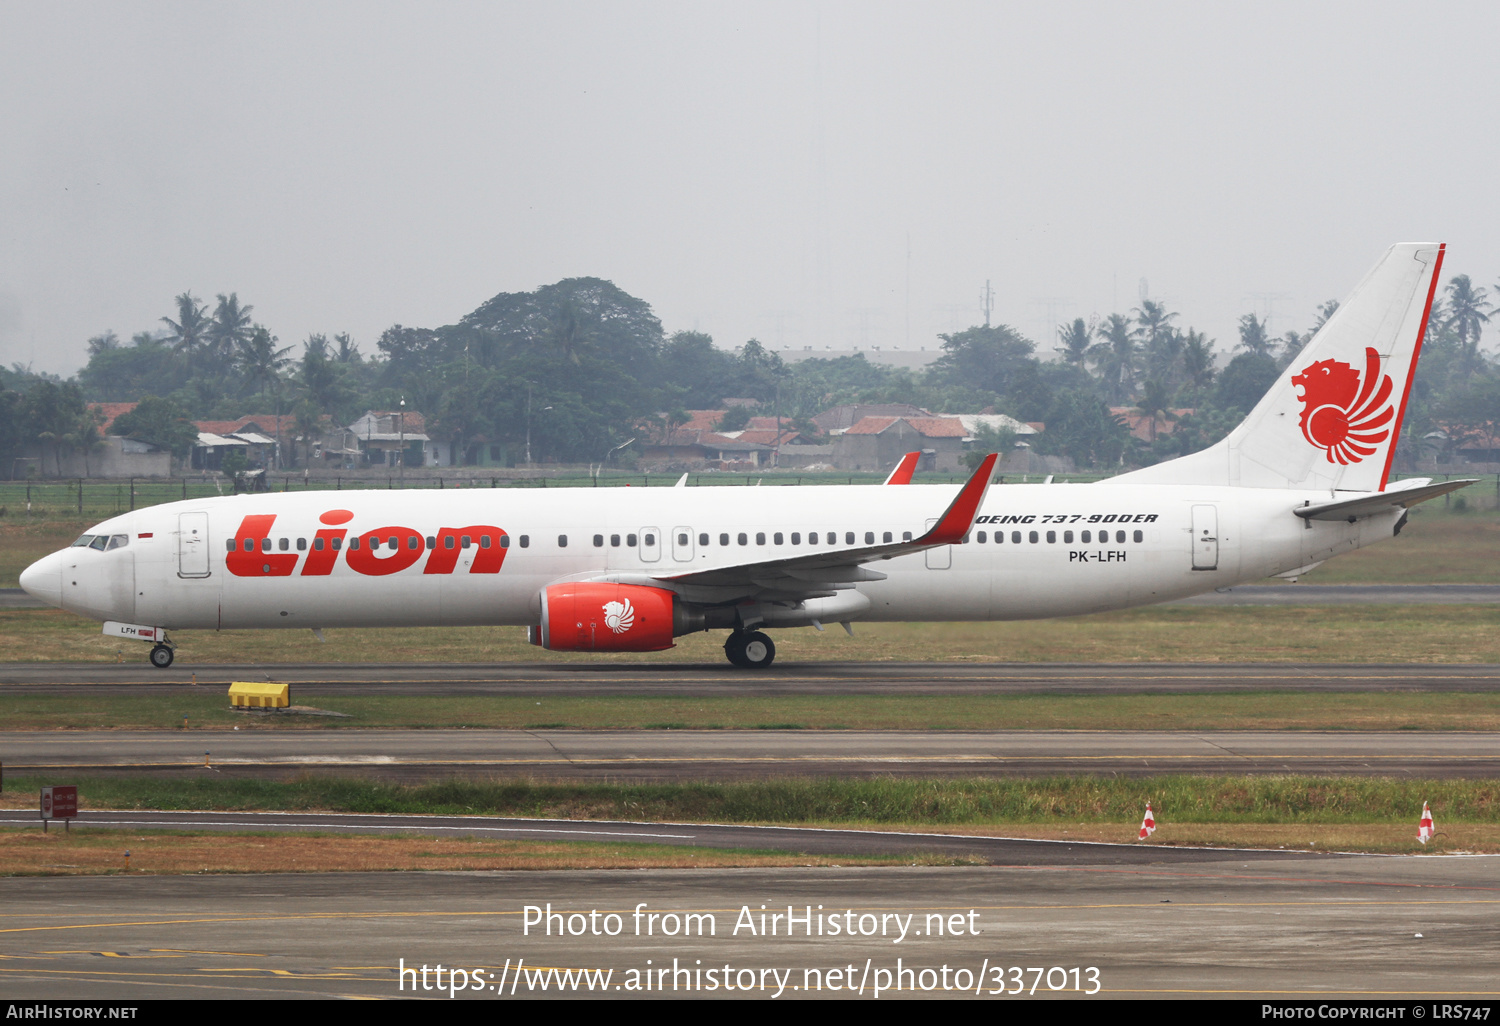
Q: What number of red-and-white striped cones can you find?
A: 2